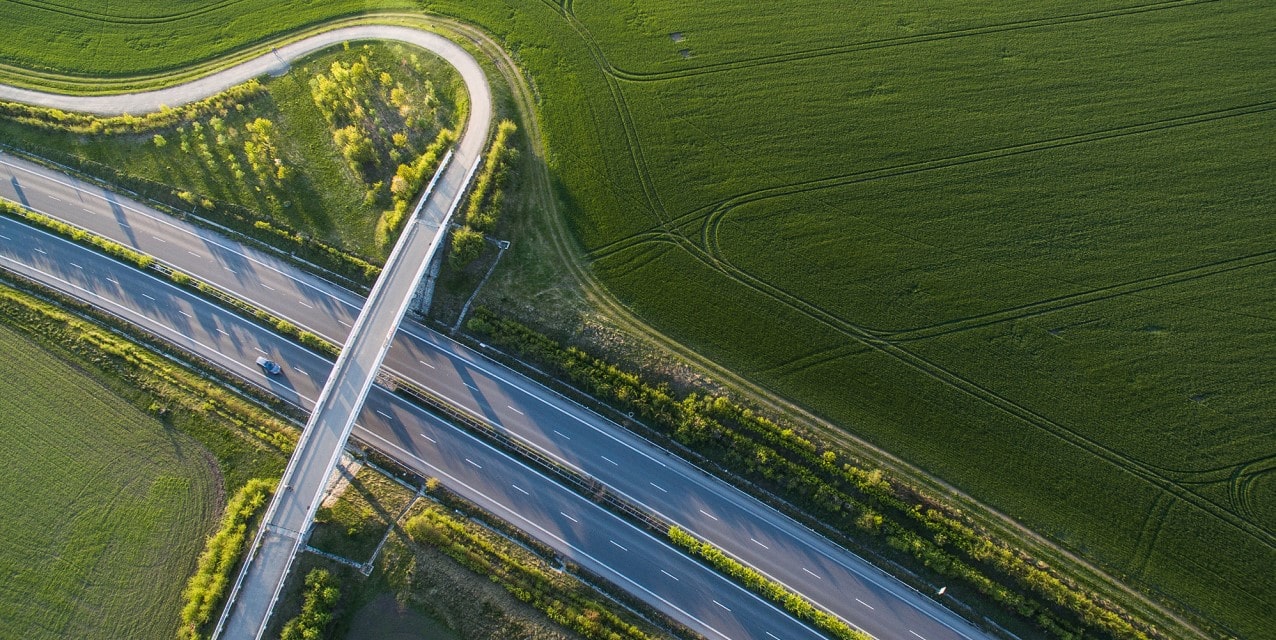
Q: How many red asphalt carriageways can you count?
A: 0